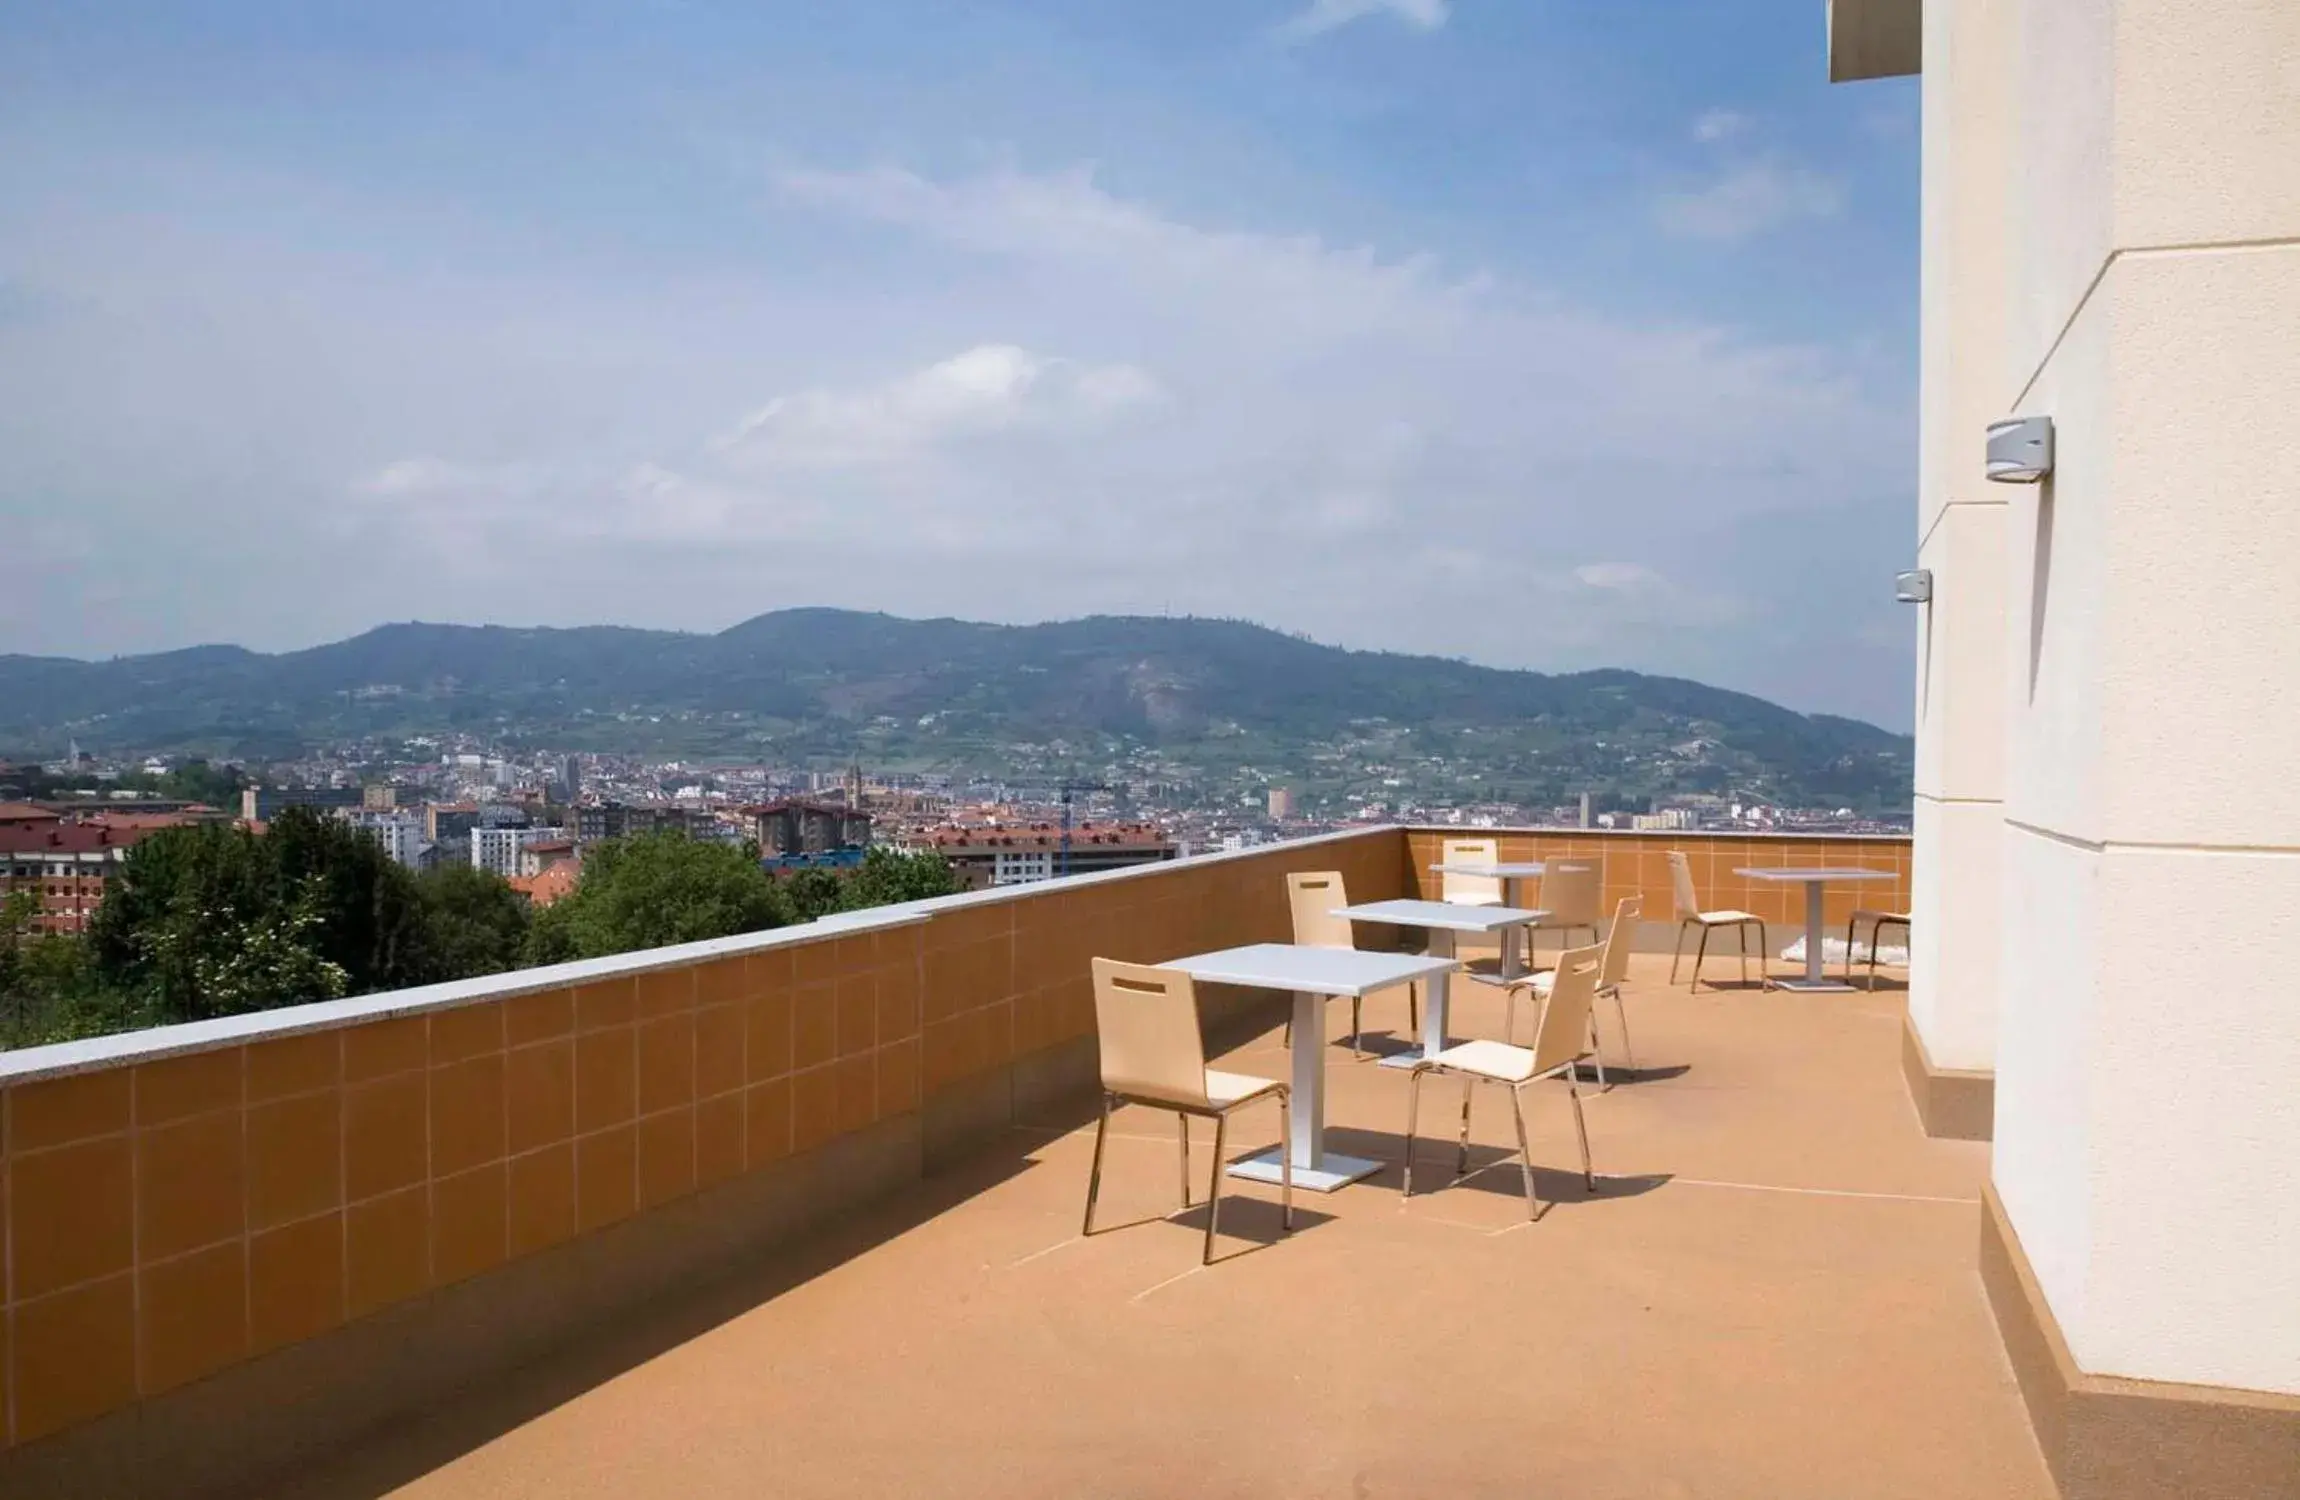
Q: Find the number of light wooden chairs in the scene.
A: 8